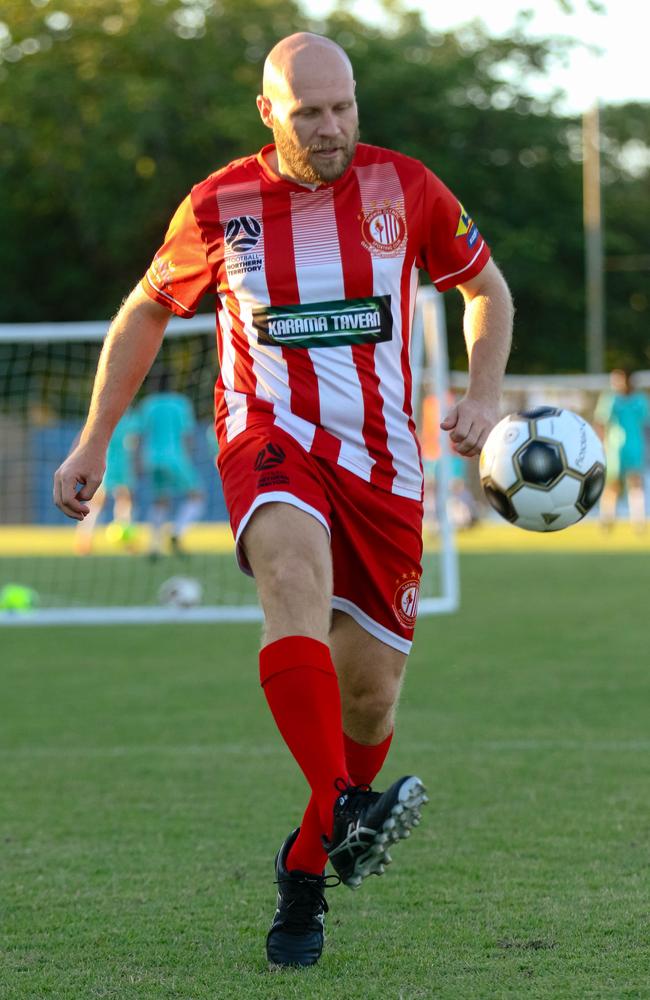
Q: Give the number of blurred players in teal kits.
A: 3